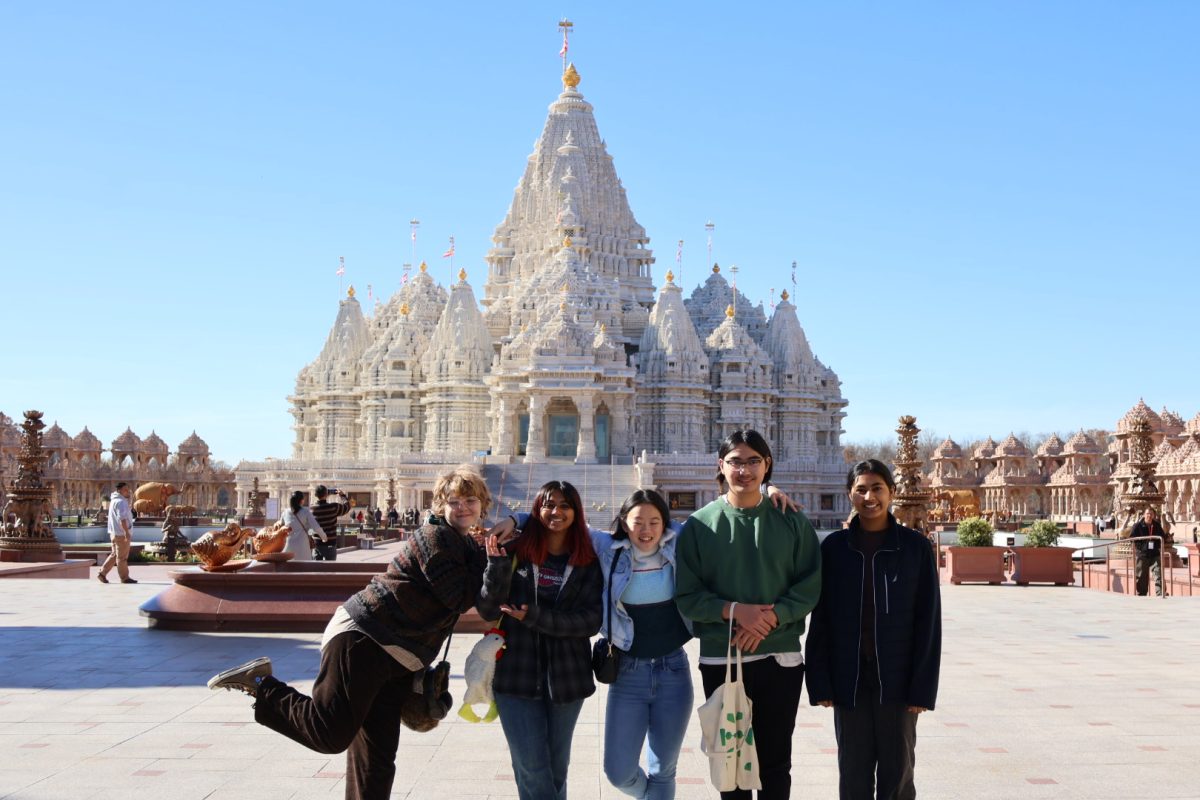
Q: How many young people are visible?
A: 5